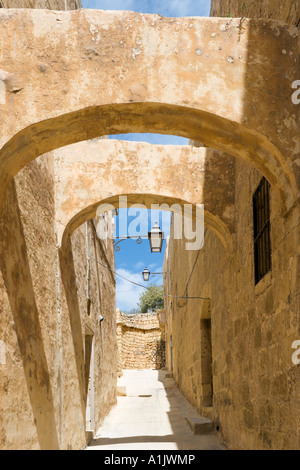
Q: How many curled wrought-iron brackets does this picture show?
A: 2